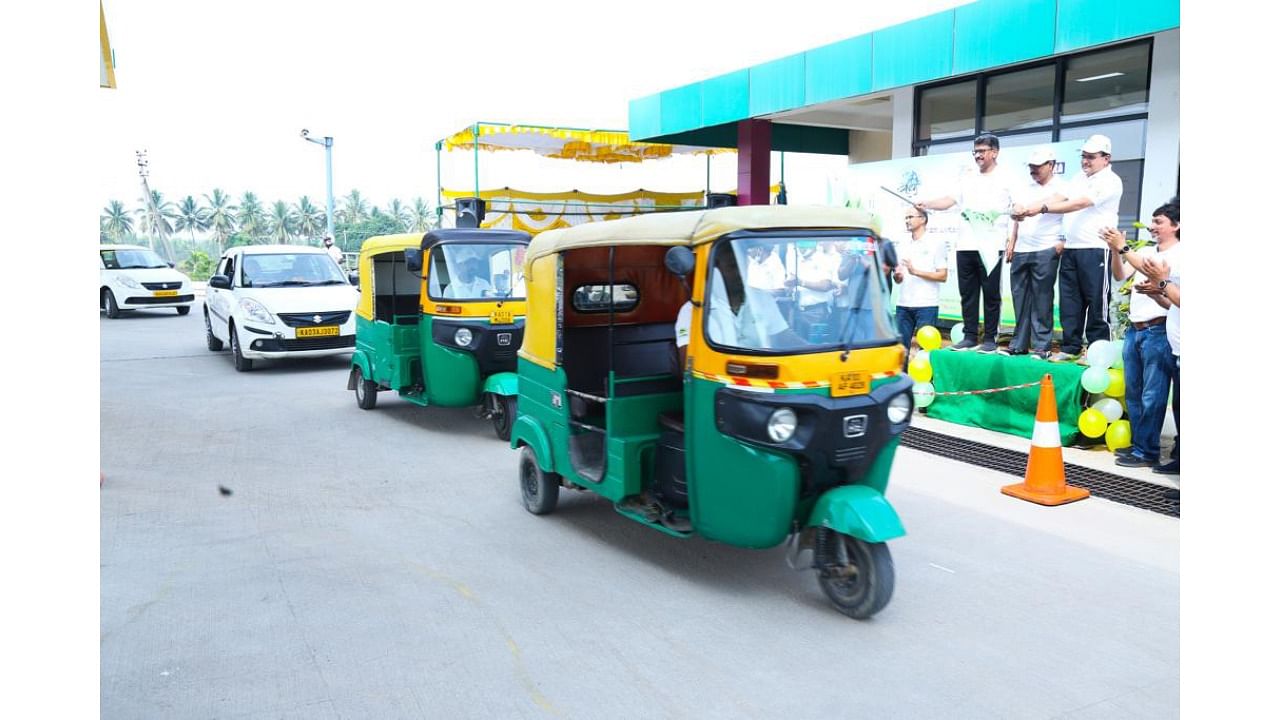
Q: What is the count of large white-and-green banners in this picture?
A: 1